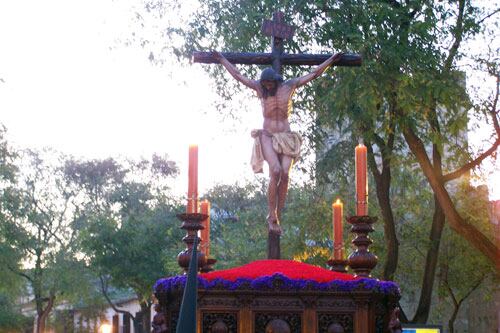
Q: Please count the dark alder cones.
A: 0